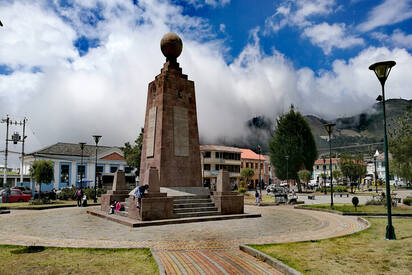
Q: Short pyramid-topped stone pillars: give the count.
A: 3